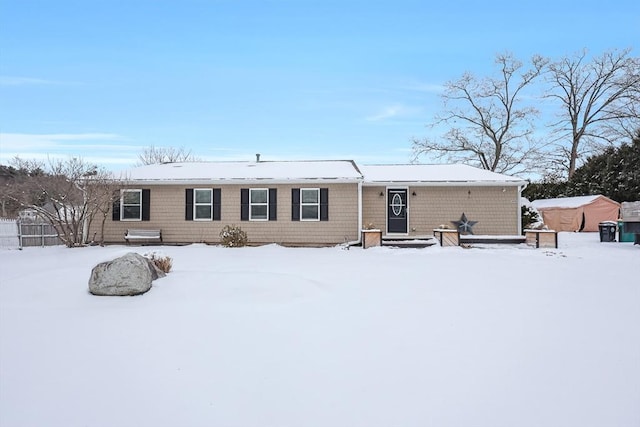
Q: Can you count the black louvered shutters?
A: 8